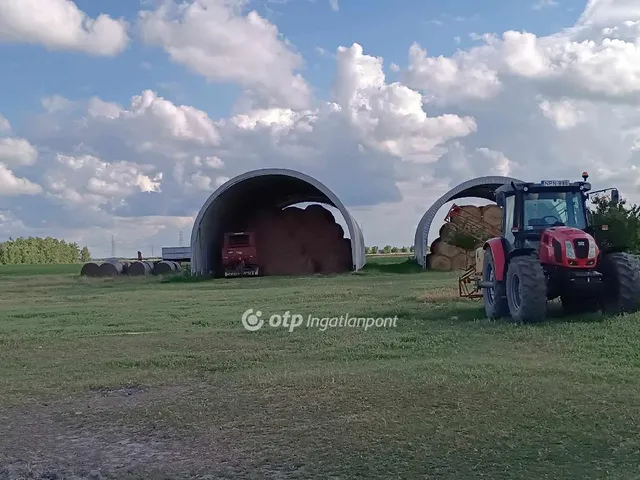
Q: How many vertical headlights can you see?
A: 2